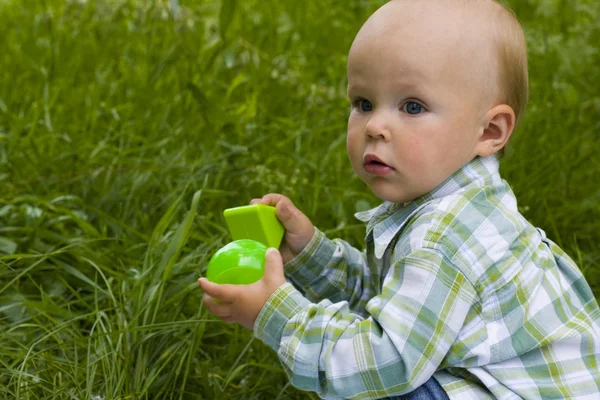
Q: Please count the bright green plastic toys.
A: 2